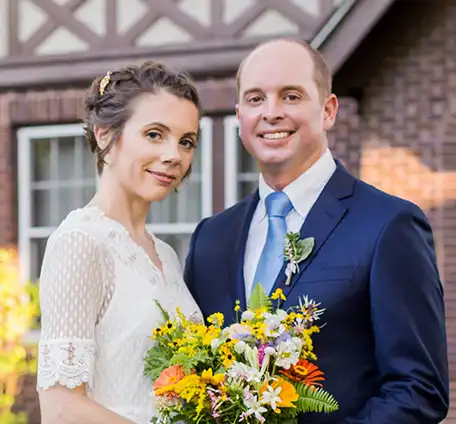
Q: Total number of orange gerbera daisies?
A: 2